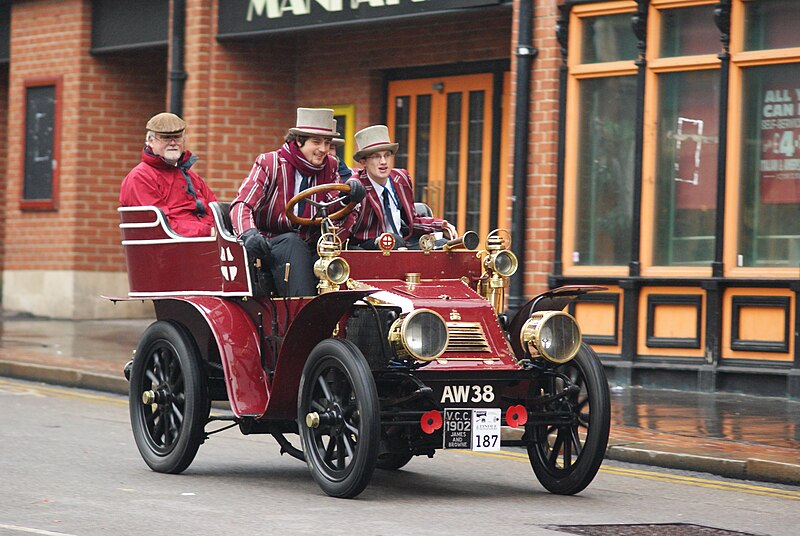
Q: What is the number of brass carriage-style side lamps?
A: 2